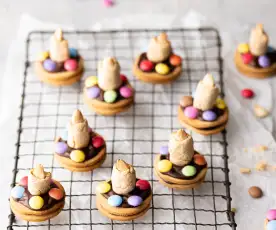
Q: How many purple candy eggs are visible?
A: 7